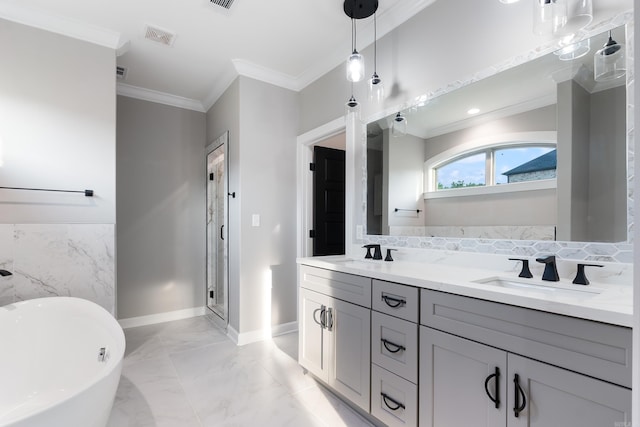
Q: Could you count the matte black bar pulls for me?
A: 7